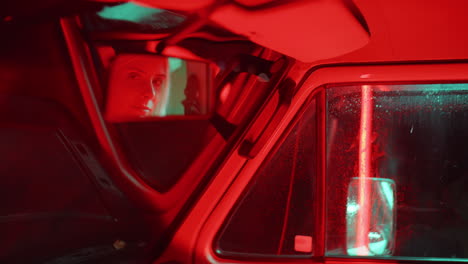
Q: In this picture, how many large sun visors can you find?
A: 1